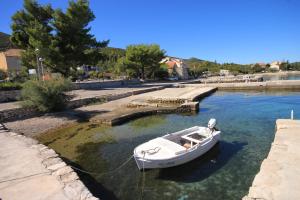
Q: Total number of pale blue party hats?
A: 0